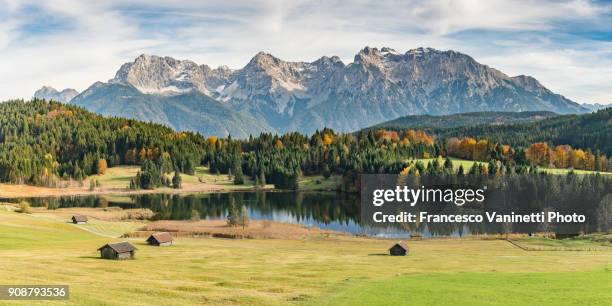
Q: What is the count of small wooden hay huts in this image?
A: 4